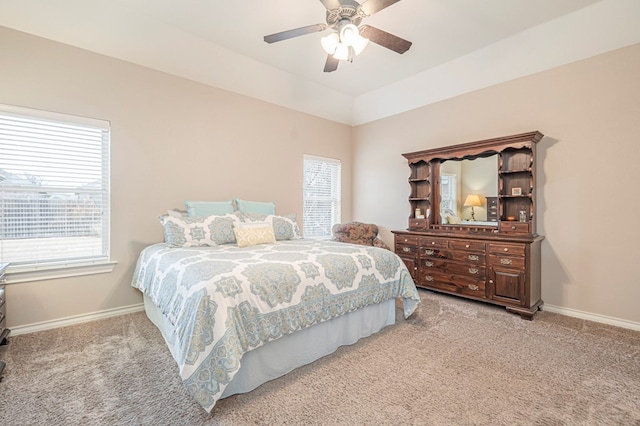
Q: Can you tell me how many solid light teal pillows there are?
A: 2